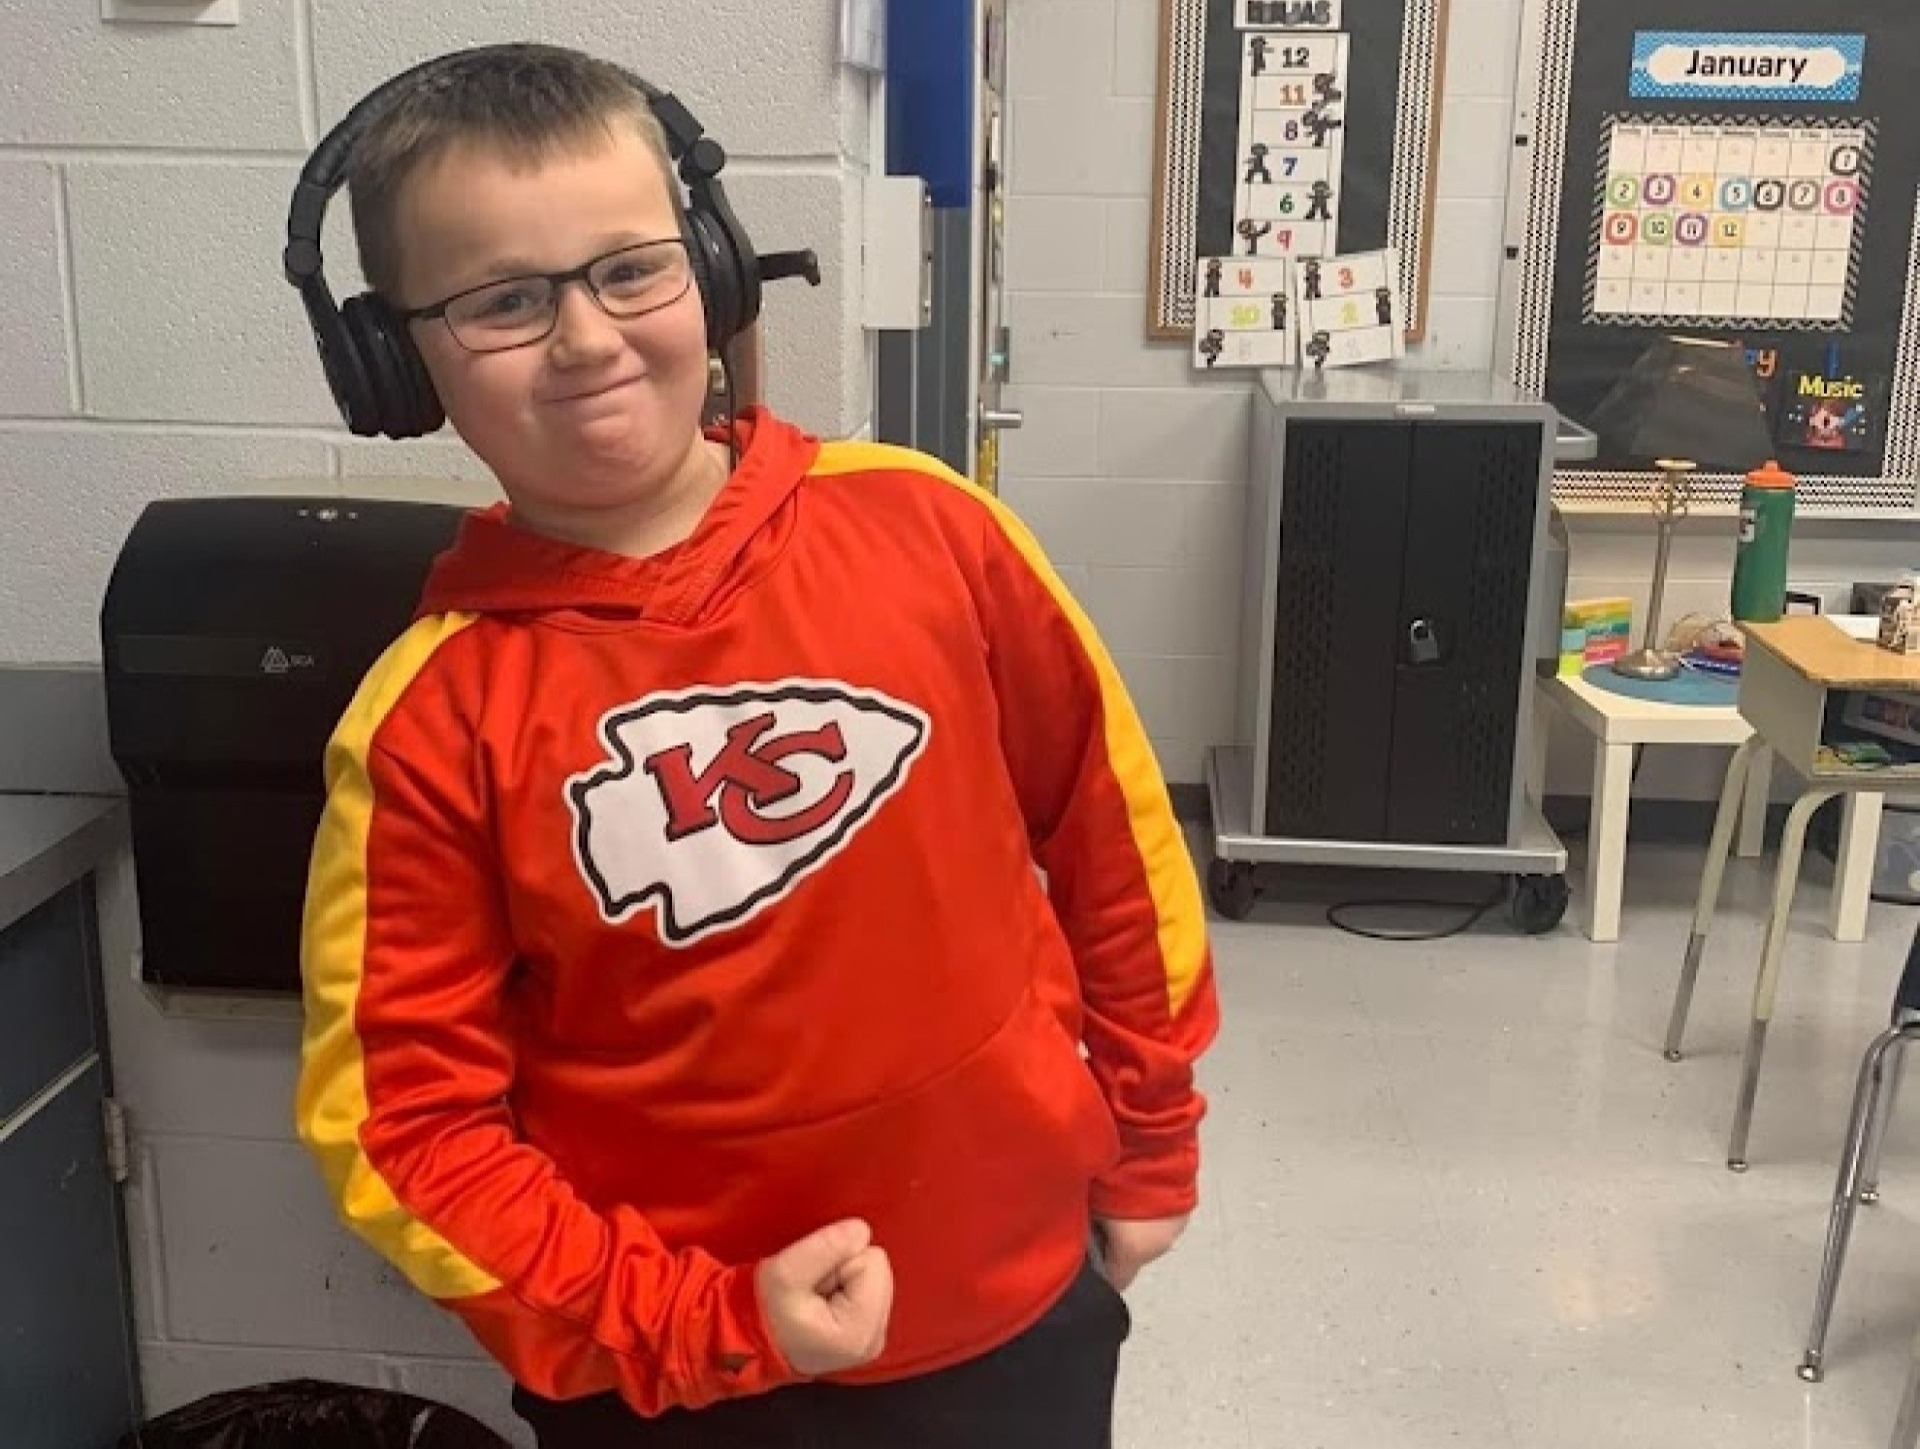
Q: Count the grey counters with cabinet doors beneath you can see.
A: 1